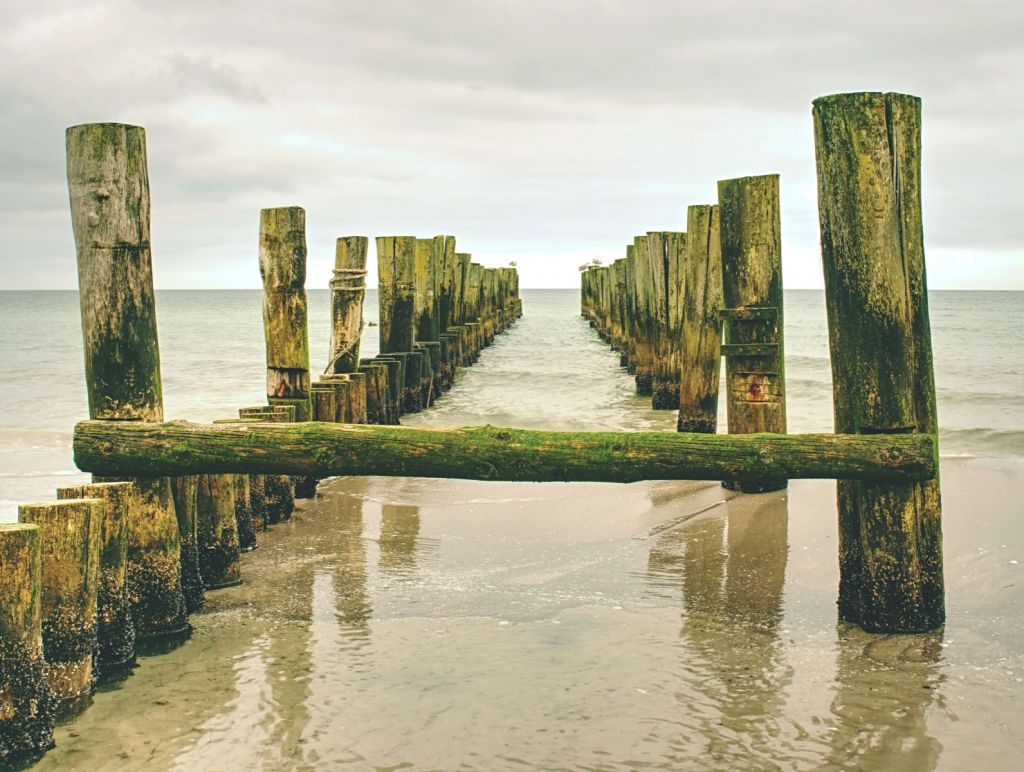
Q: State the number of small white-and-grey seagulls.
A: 3